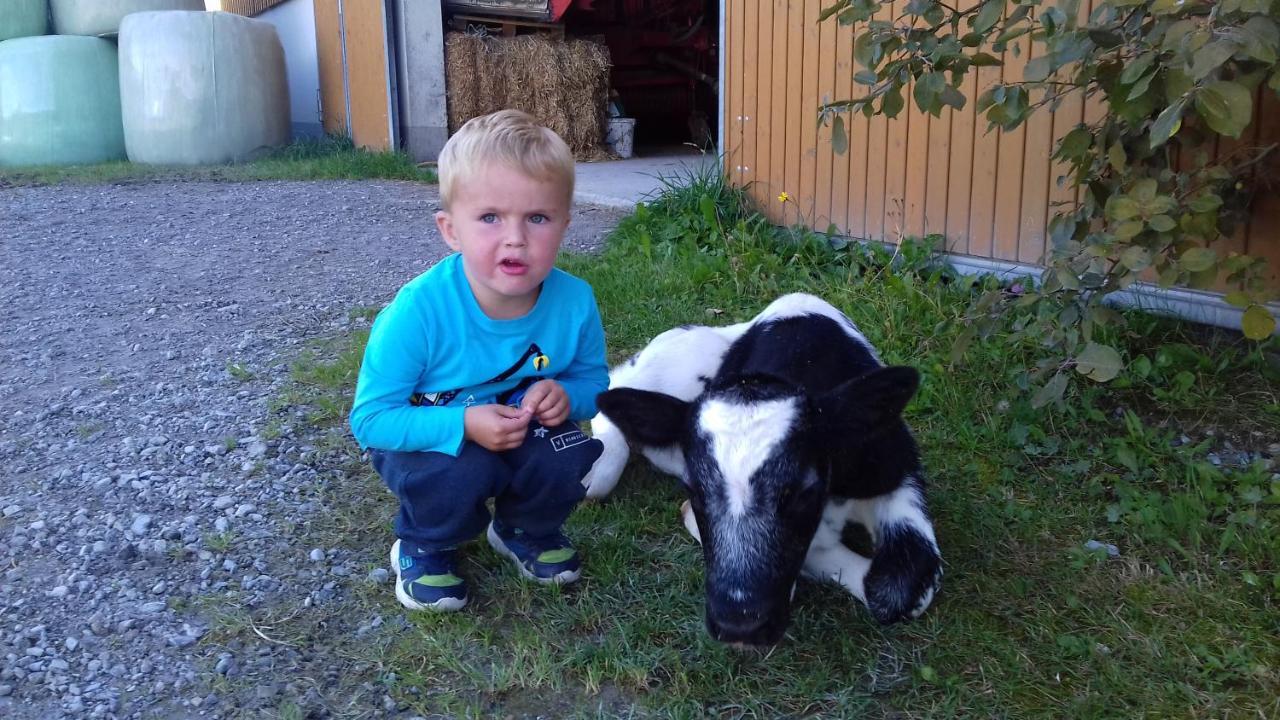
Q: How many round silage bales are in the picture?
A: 4